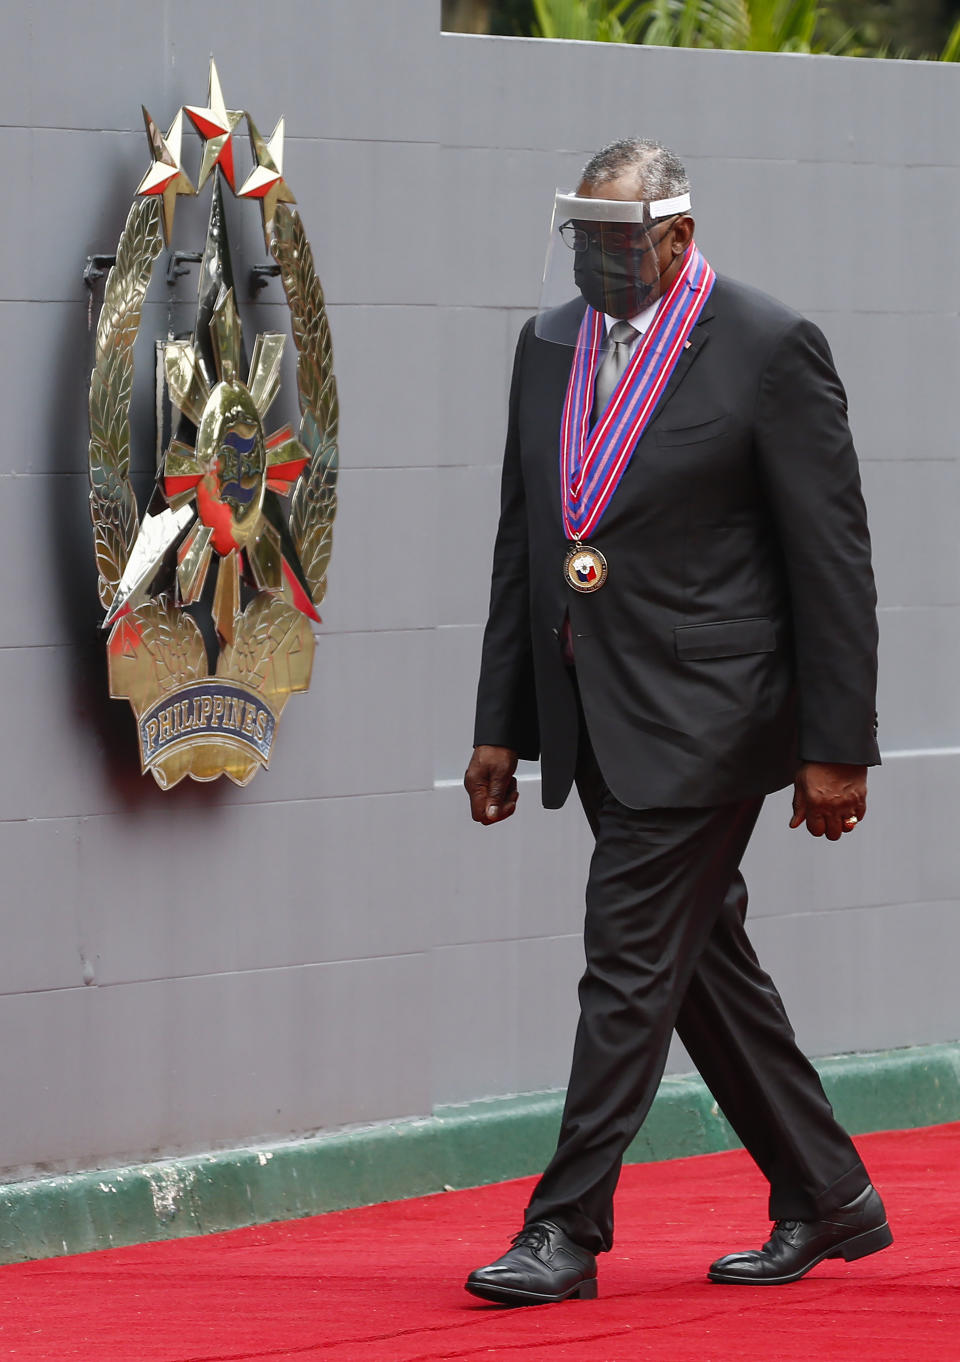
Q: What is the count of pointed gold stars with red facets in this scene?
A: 3